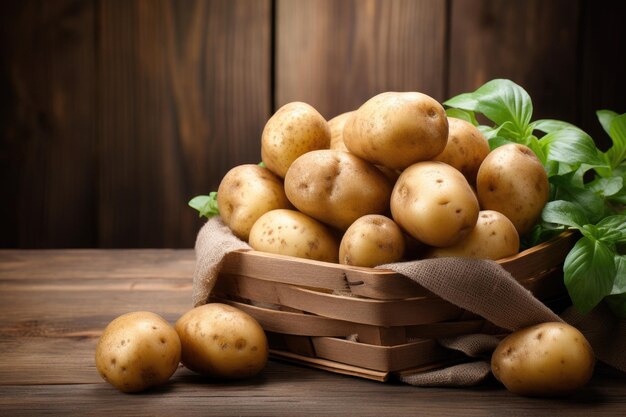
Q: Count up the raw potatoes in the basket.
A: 11